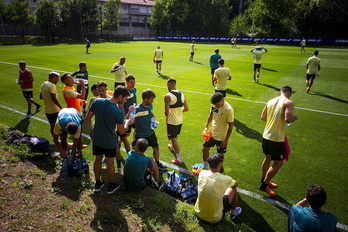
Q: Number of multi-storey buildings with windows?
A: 1